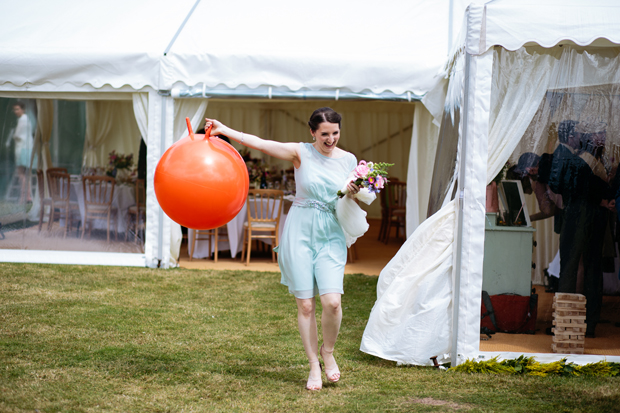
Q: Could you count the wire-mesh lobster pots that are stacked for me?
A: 0